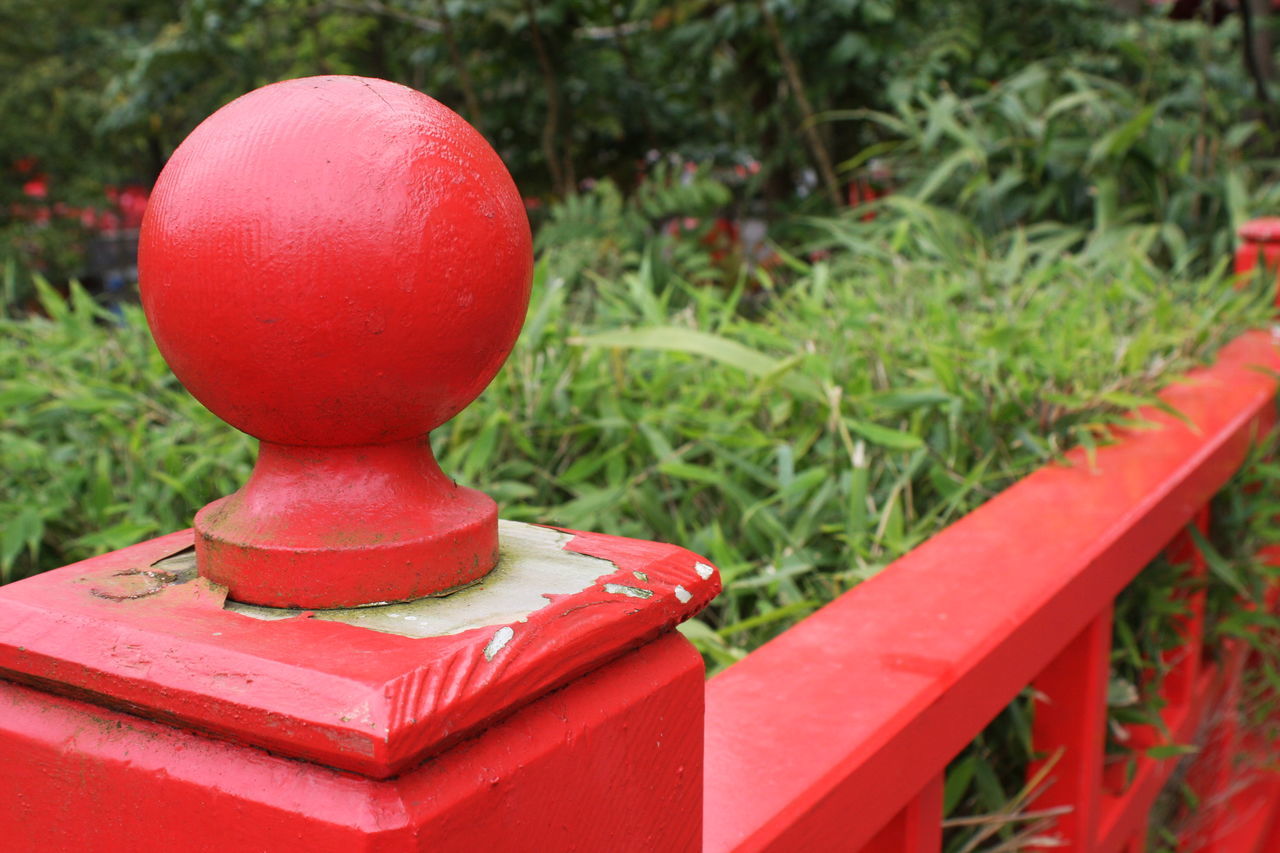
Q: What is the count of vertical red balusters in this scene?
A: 3